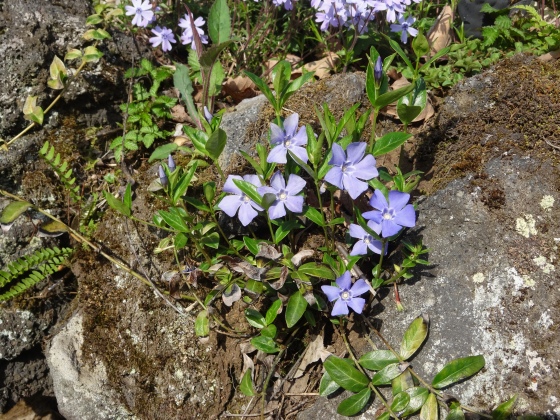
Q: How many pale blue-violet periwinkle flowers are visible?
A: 7